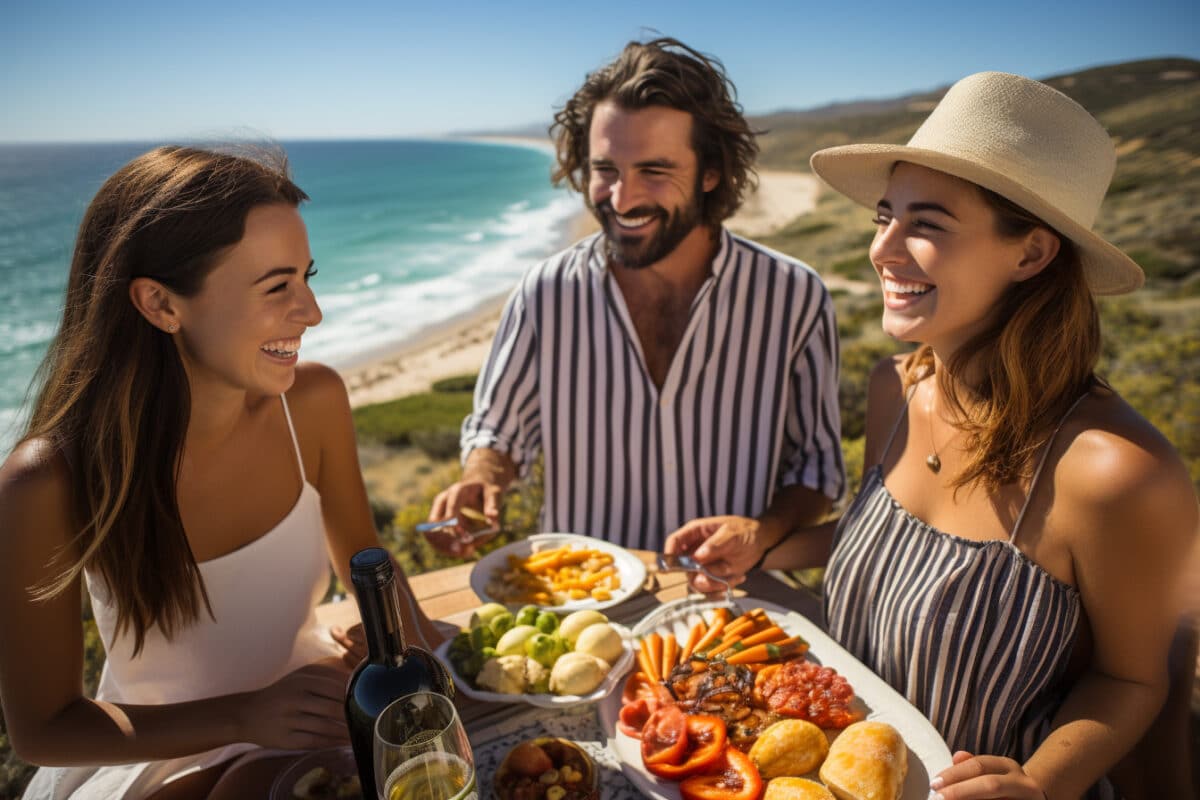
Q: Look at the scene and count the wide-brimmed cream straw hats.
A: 1